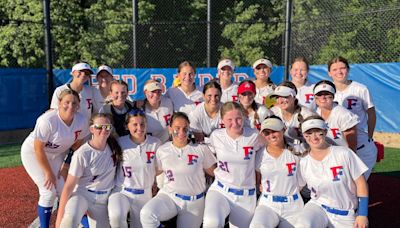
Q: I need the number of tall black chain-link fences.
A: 1